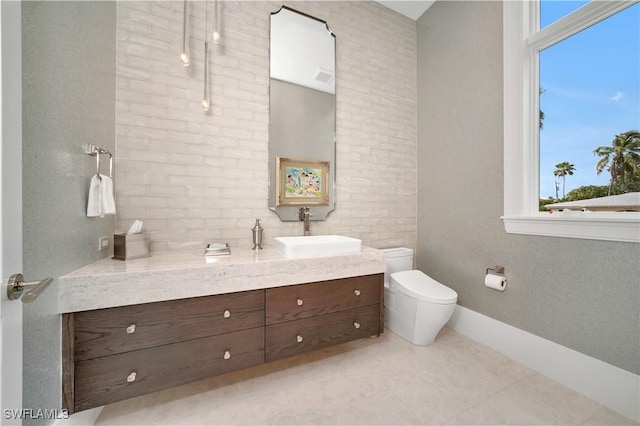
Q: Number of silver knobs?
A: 8